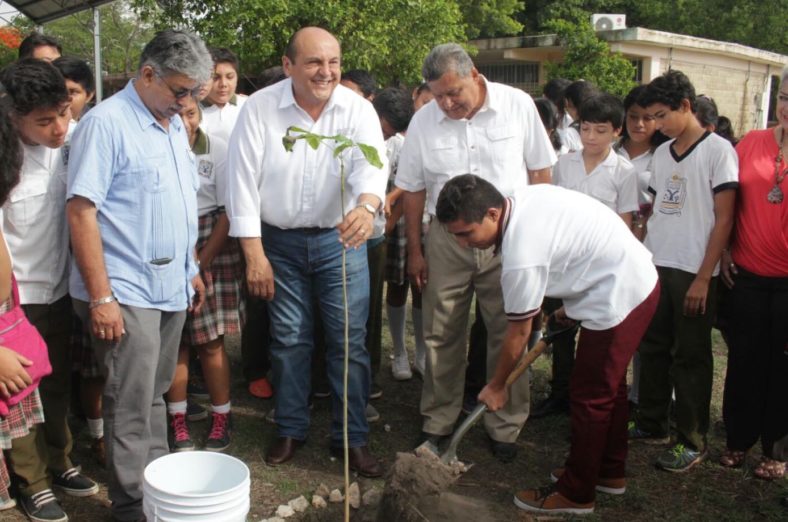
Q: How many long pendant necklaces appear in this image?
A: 1